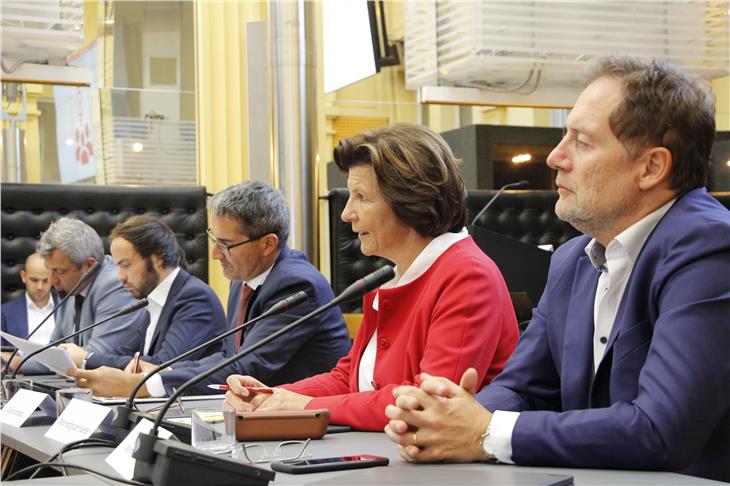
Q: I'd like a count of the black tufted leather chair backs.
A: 2